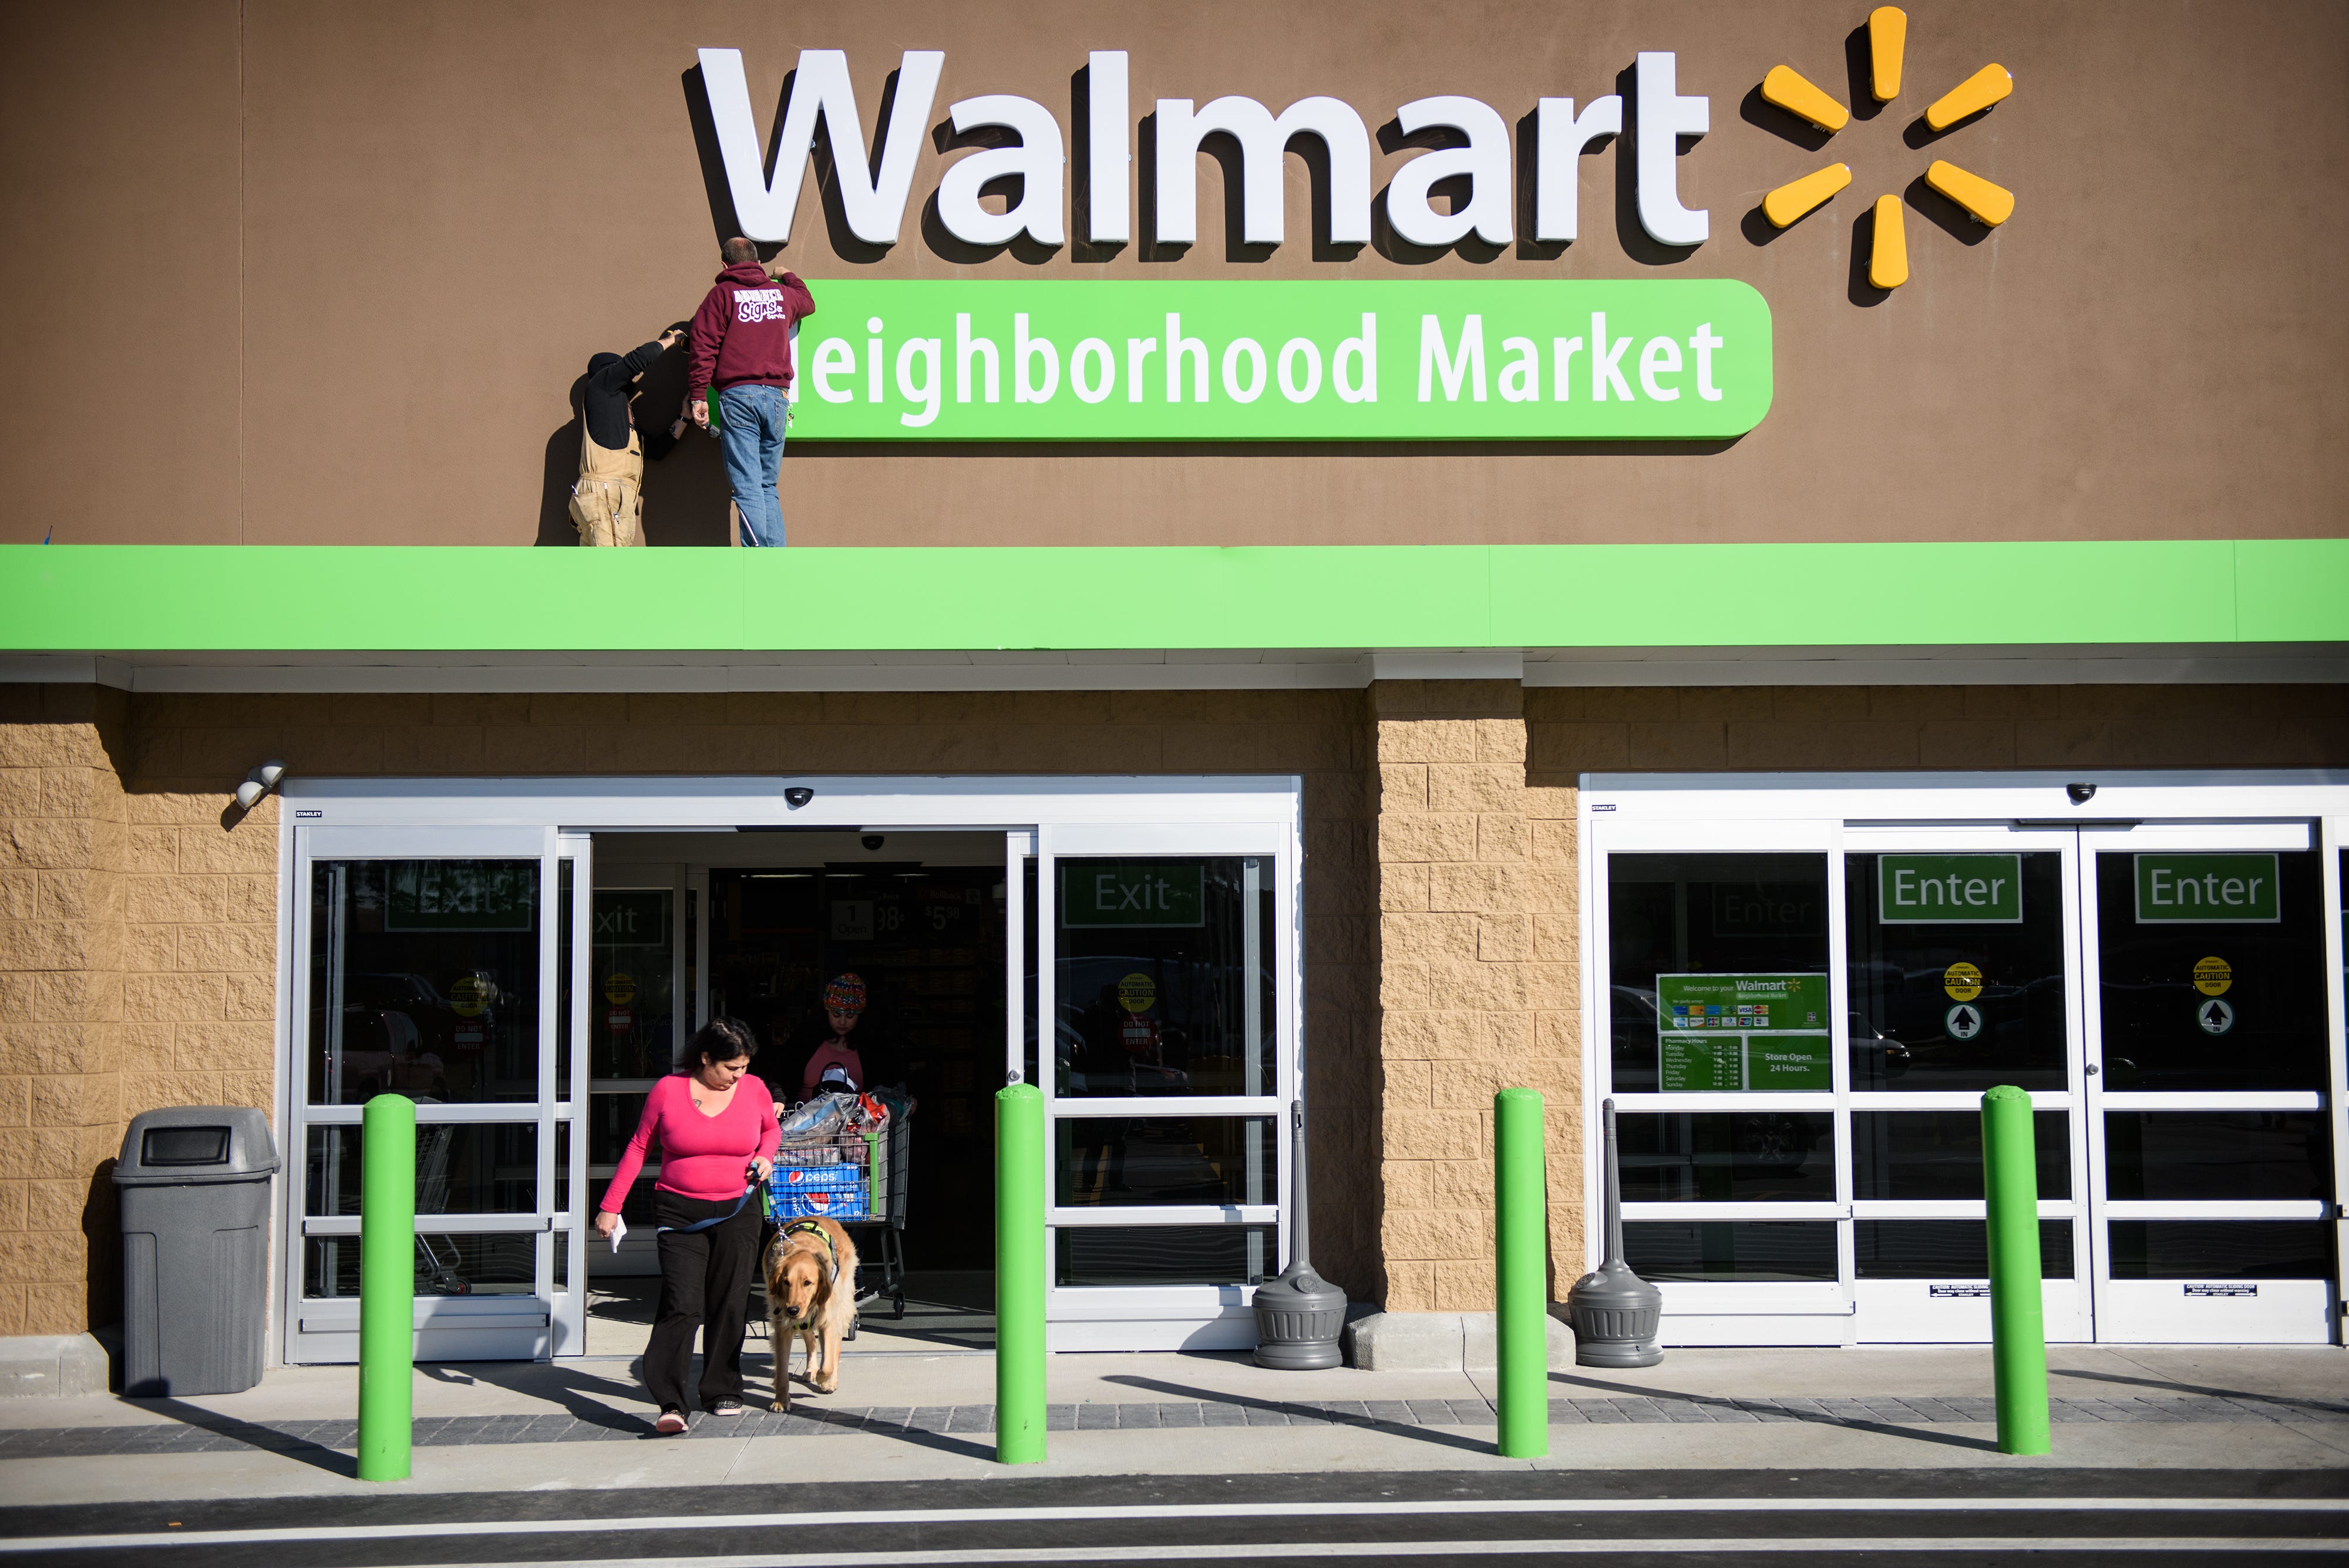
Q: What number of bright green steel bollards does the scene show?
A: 4